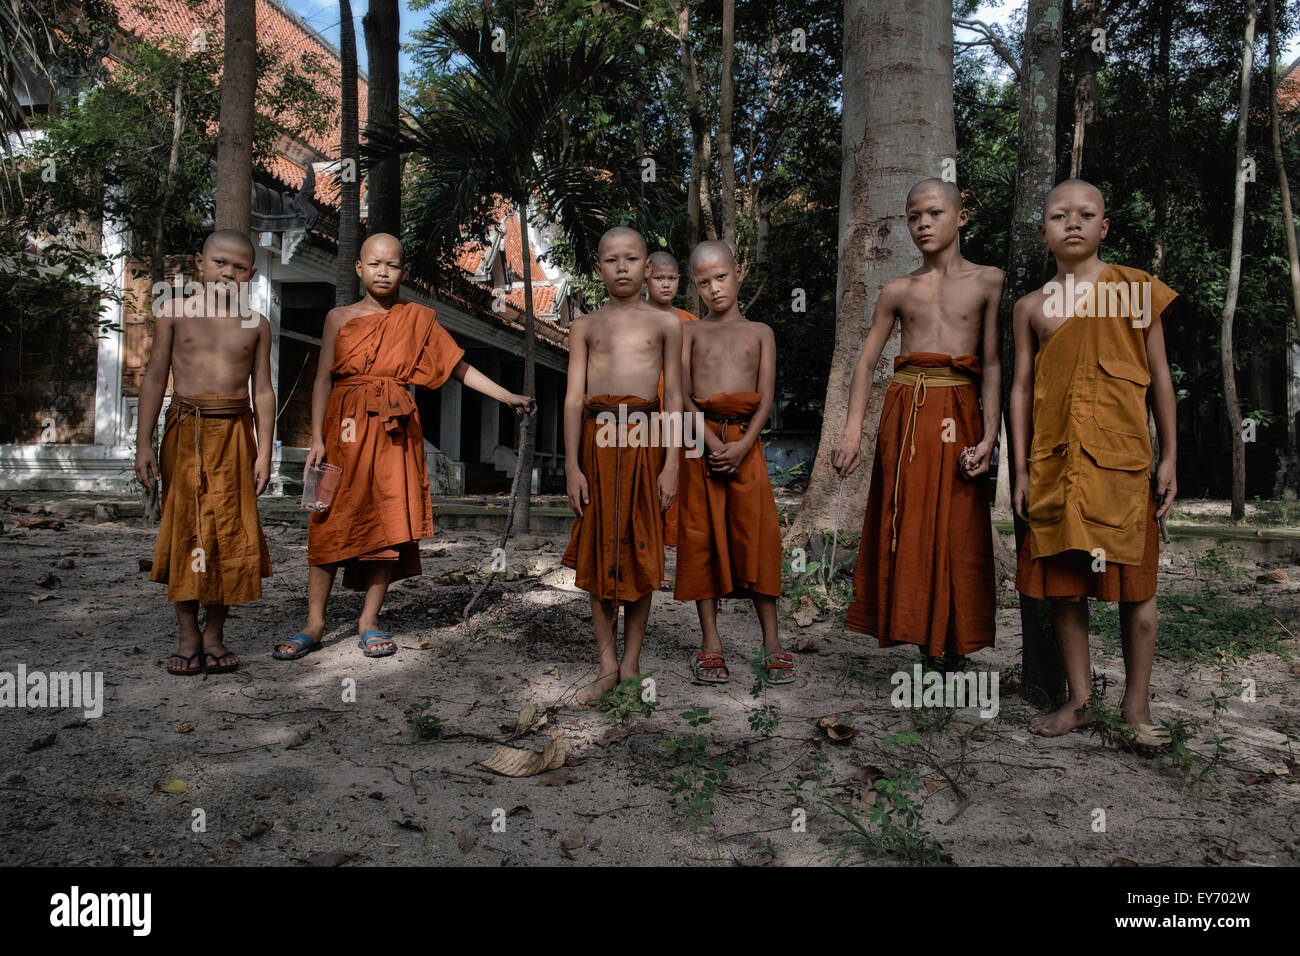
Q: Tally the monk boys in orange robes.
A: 7